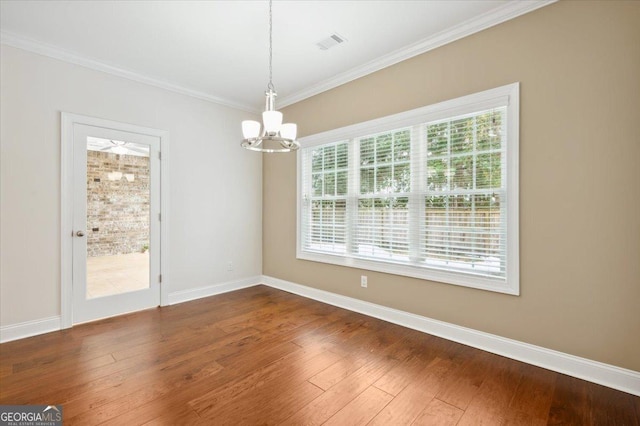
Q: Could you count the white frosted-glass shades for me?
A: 3